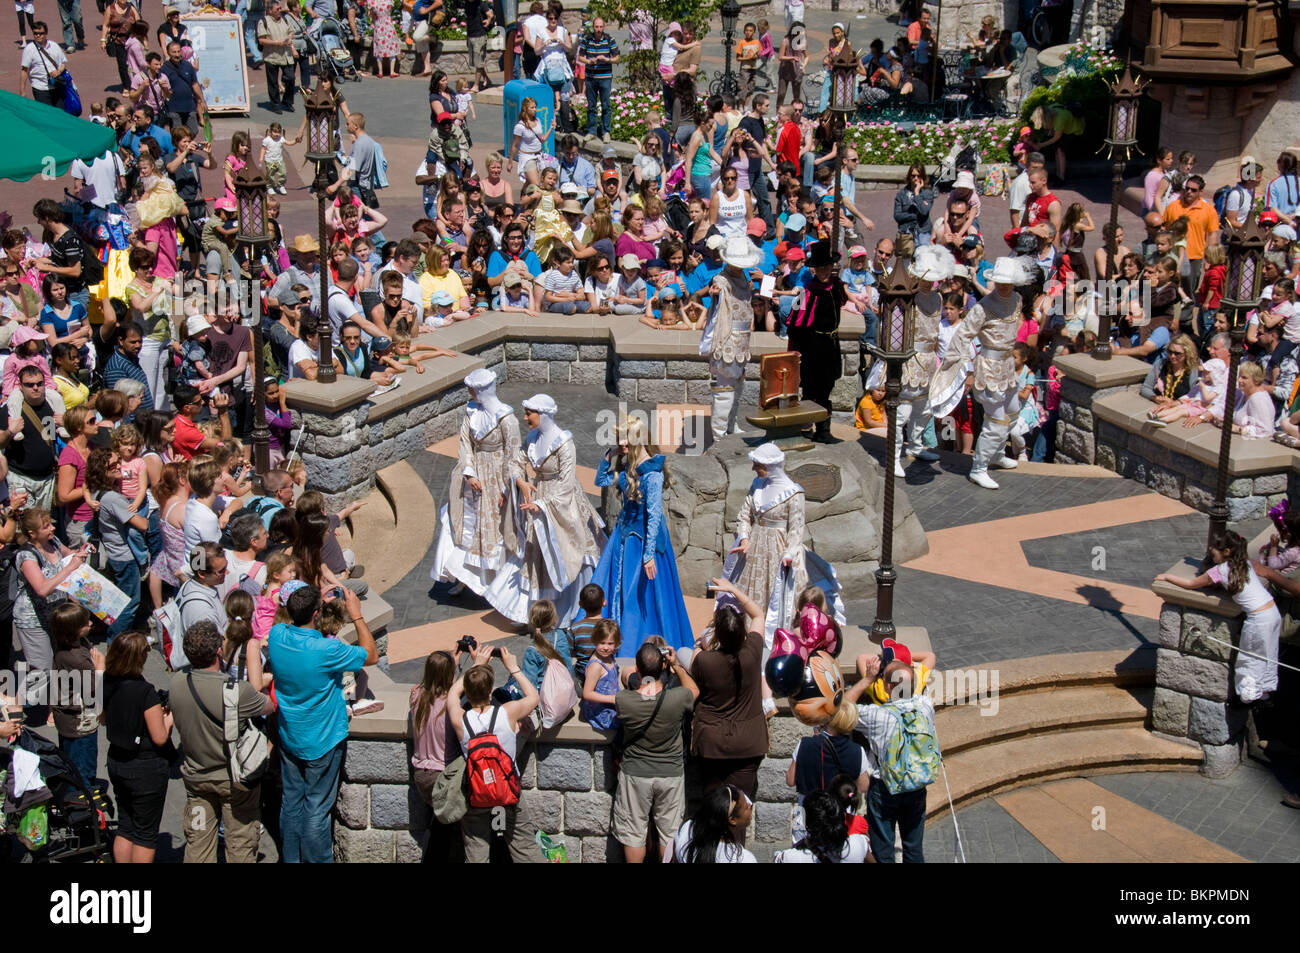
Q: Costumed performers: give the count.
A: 8